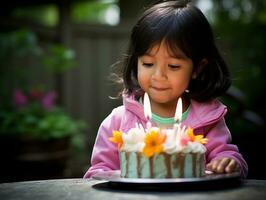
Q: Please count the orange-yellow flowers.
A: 3